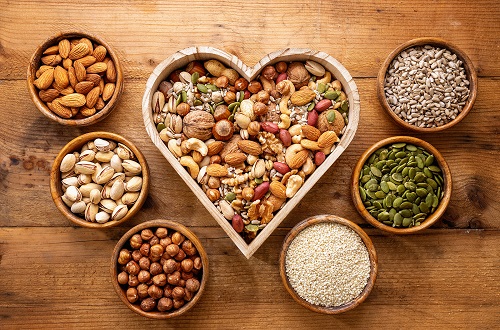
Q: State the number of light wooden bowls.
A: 1